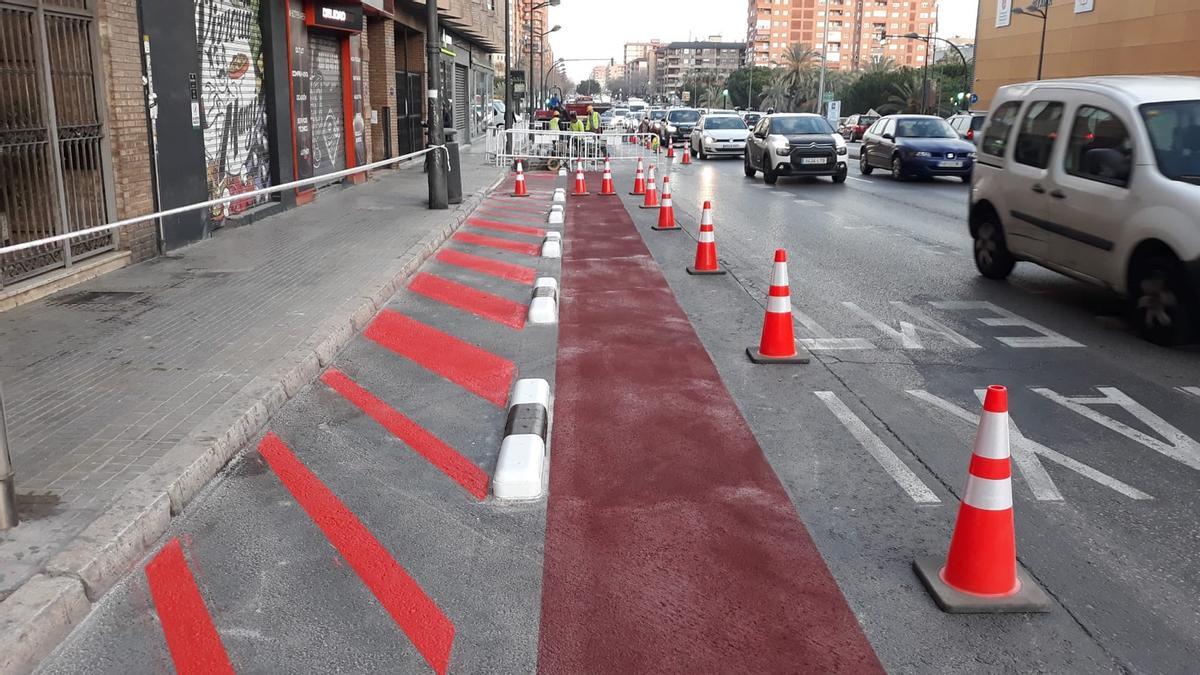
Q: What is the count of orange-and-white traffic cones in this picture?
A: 11